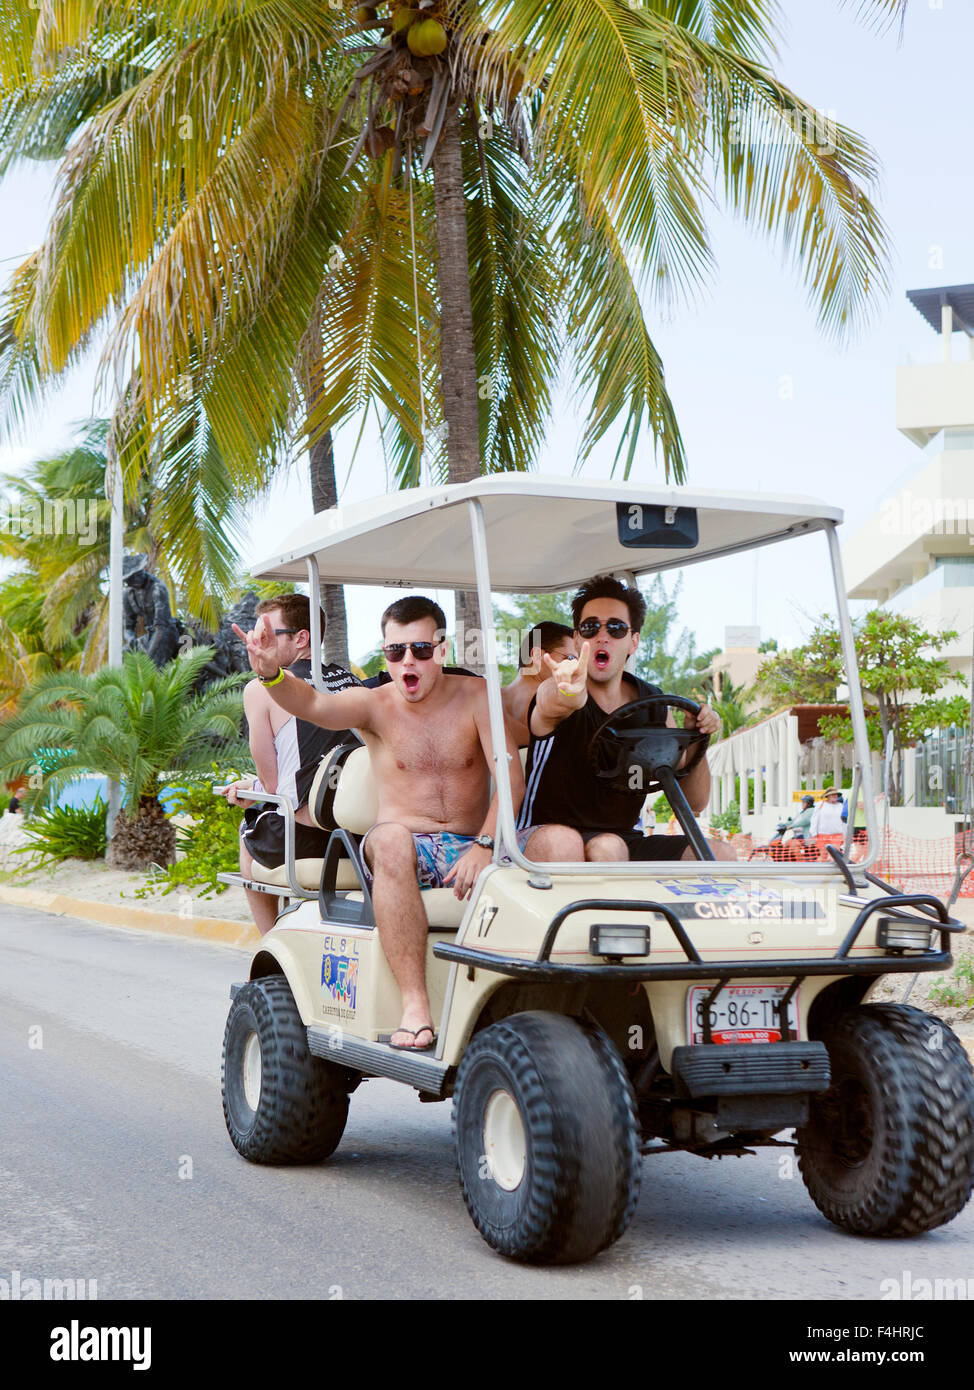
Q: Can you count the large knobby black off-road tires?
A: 3